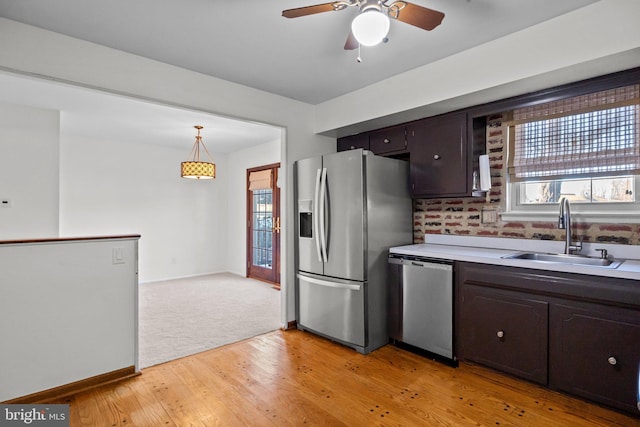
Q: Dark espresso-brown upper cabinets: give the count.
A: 3